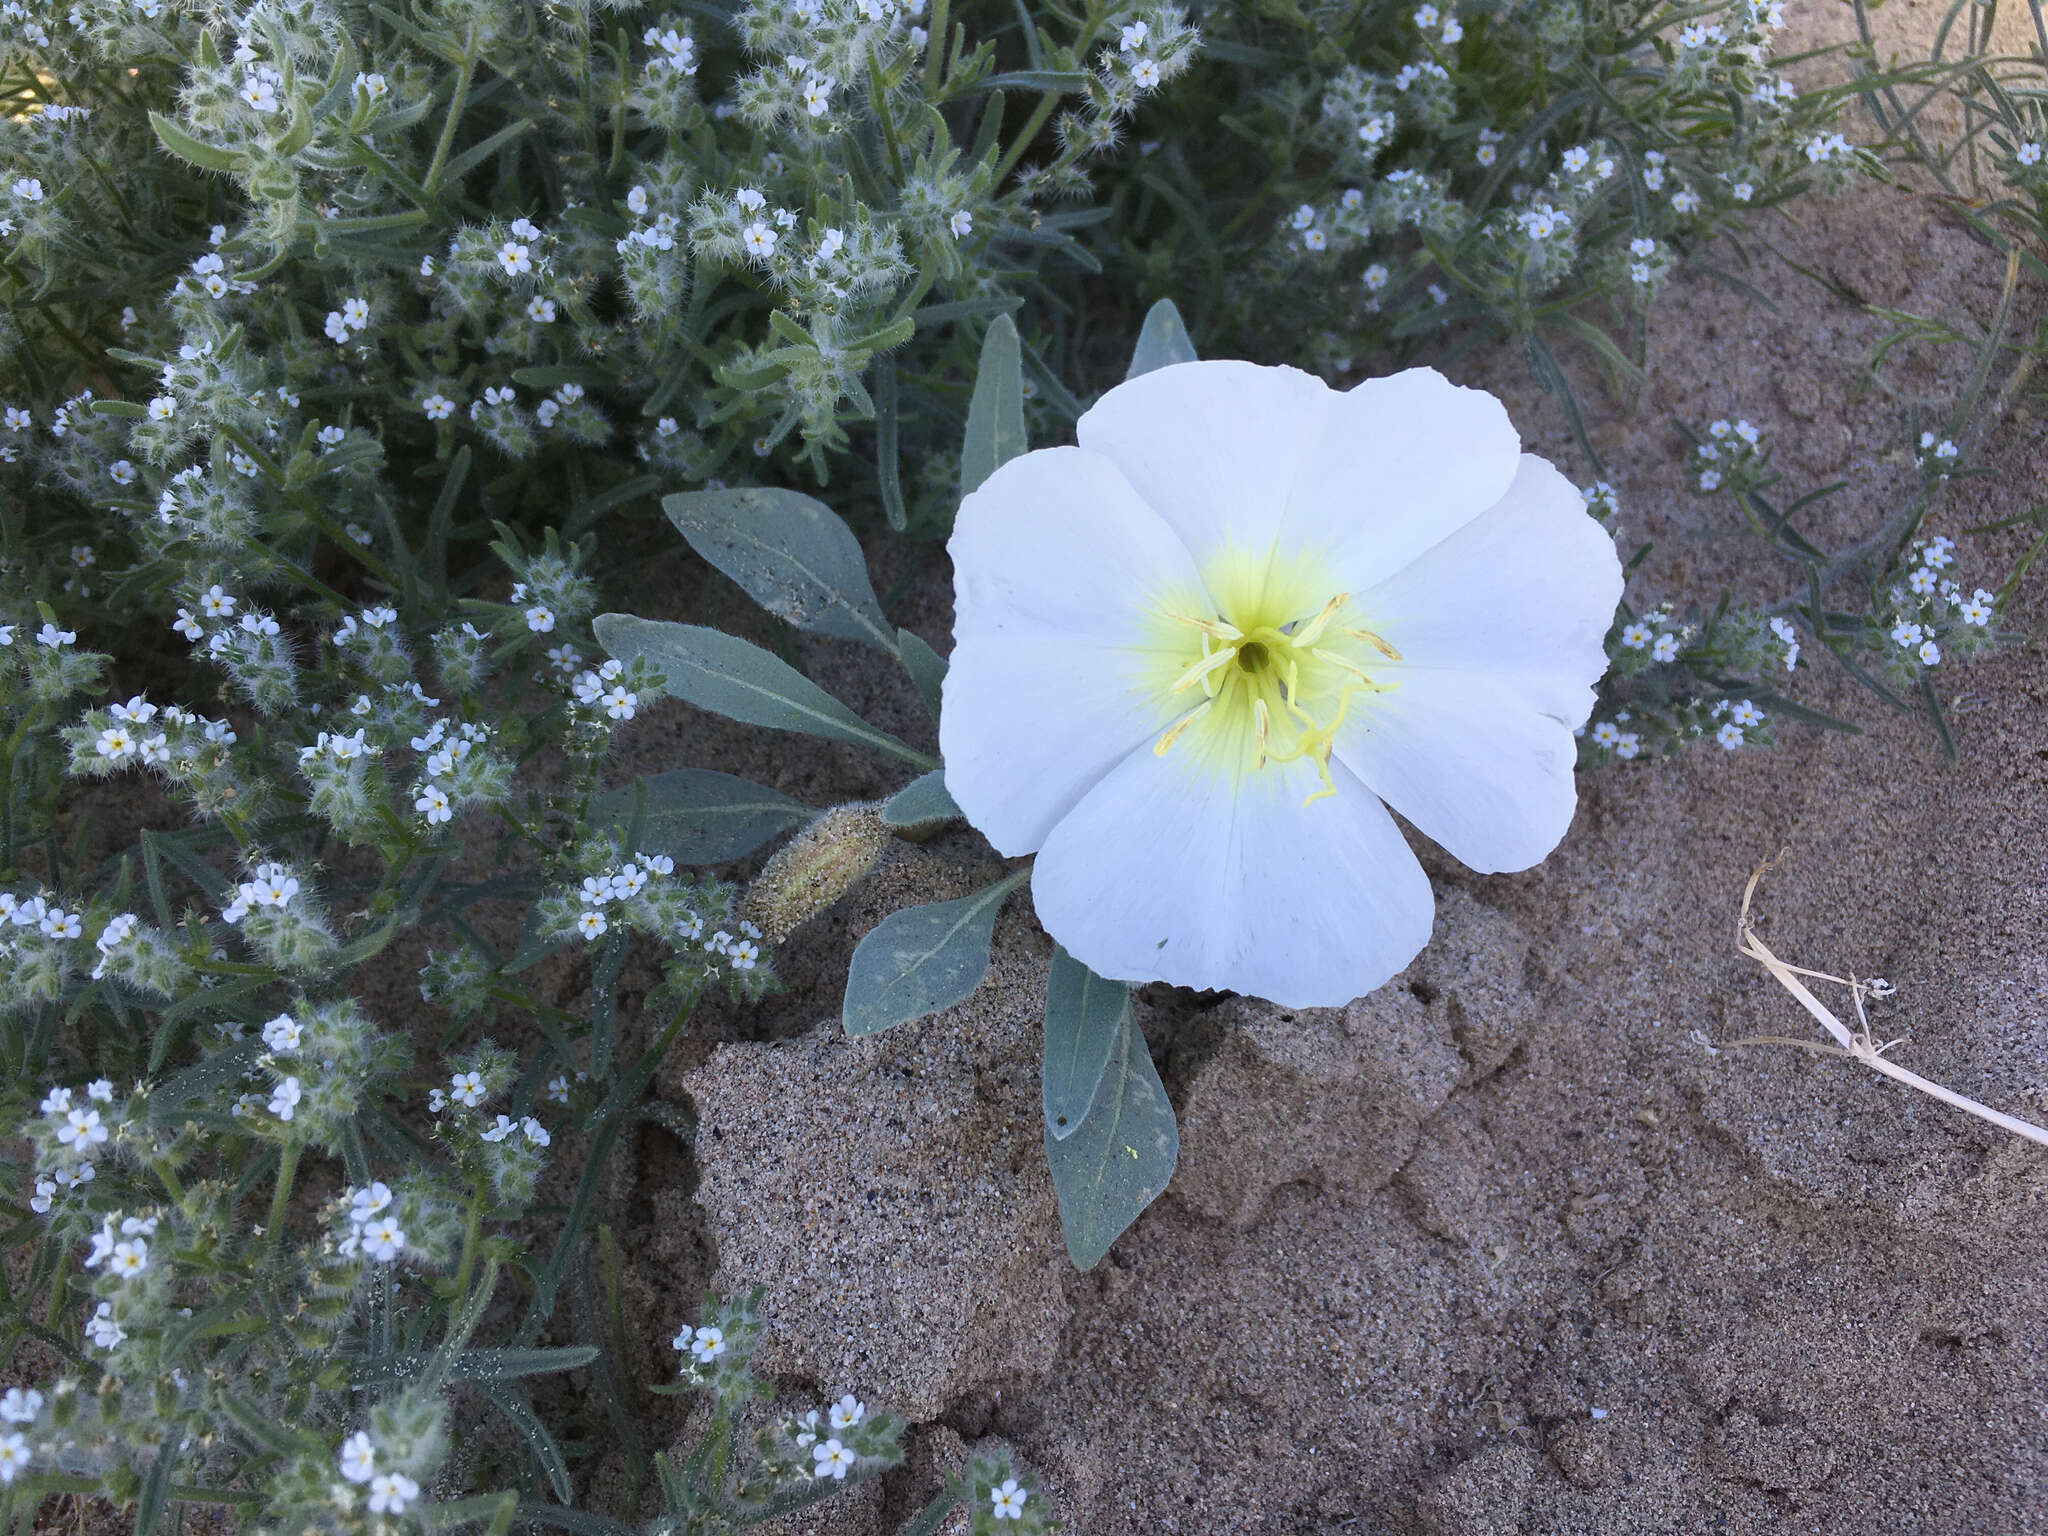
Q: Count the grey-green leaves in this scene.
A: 10